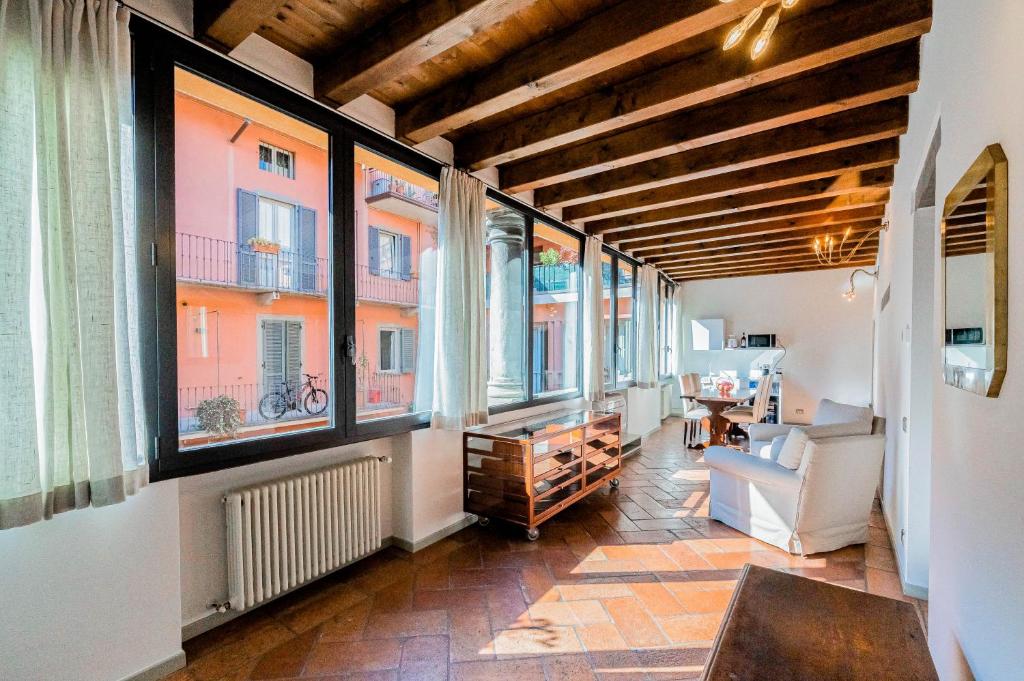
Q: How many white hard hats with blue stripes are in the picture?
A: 0